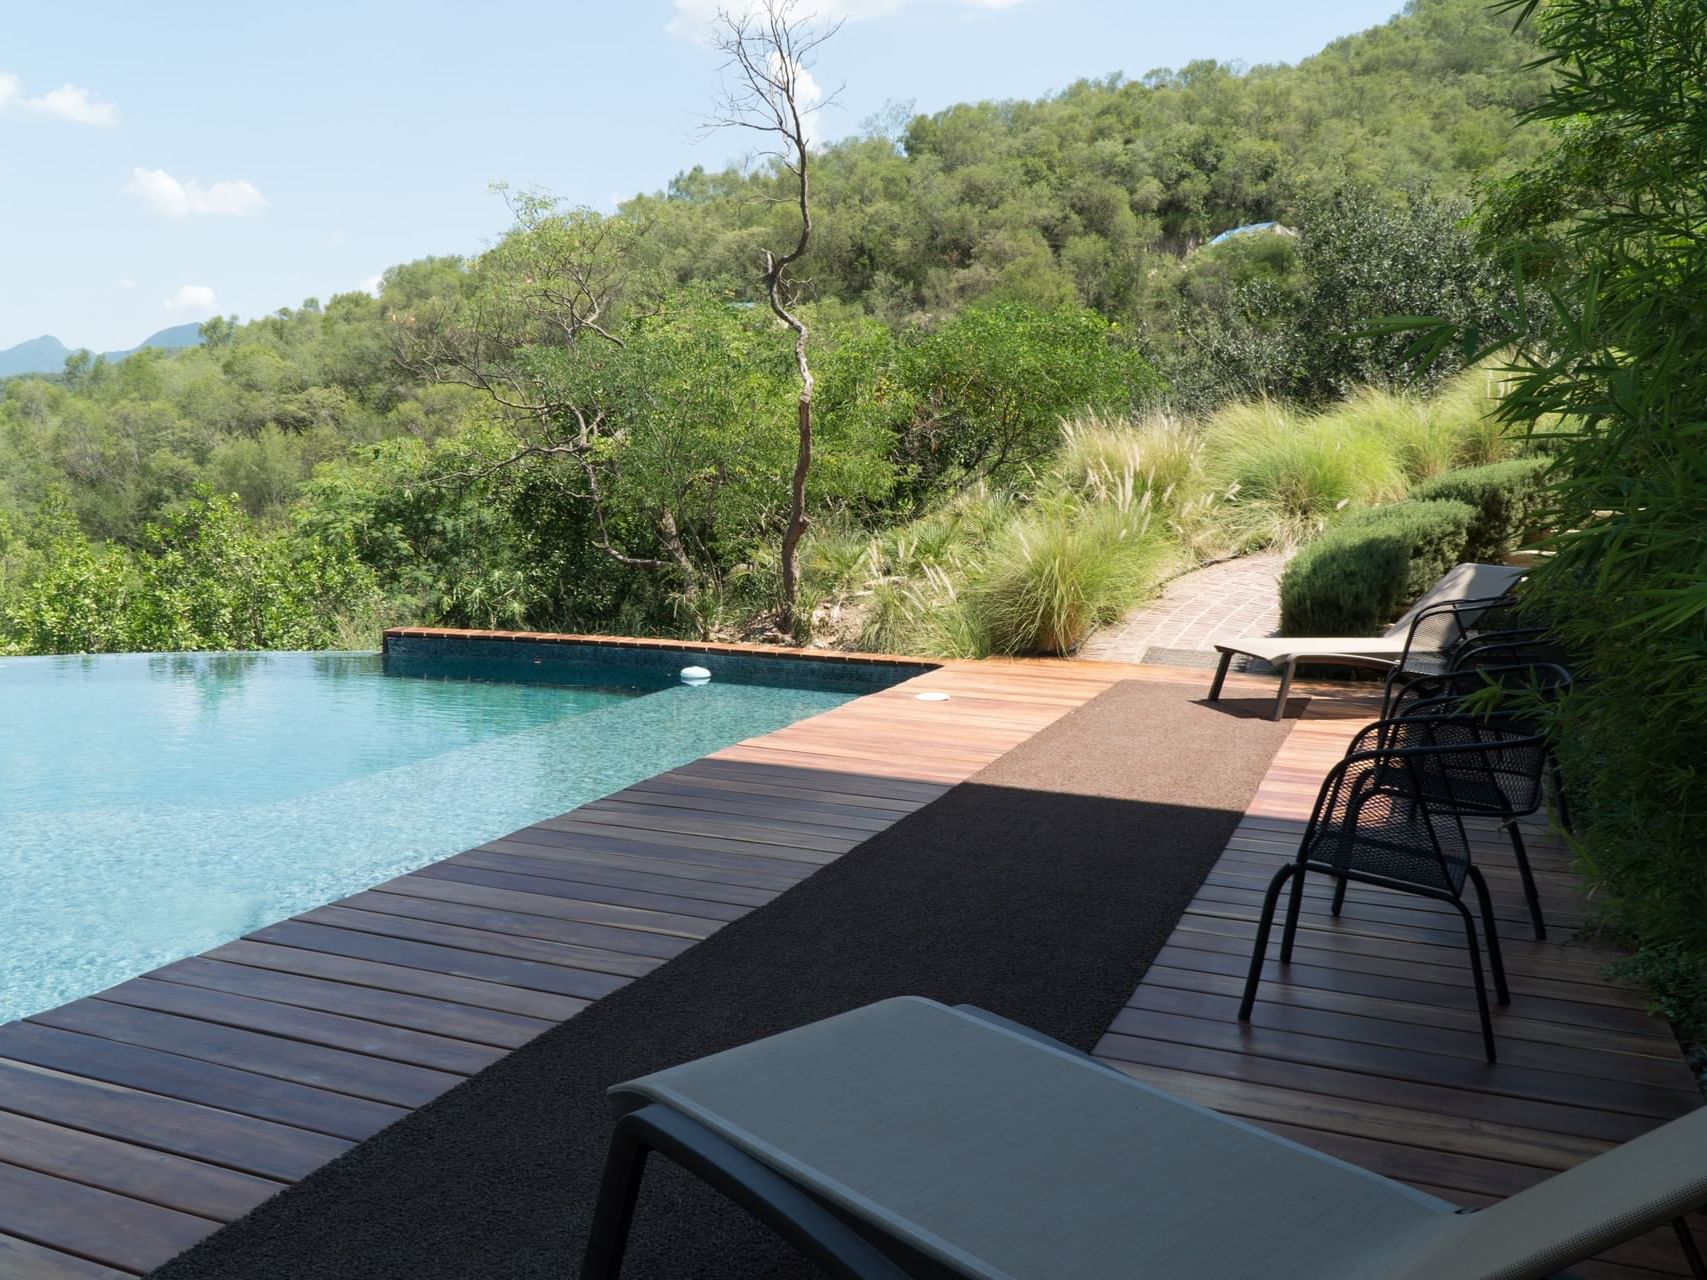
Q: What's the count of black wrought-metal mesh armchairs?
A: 4